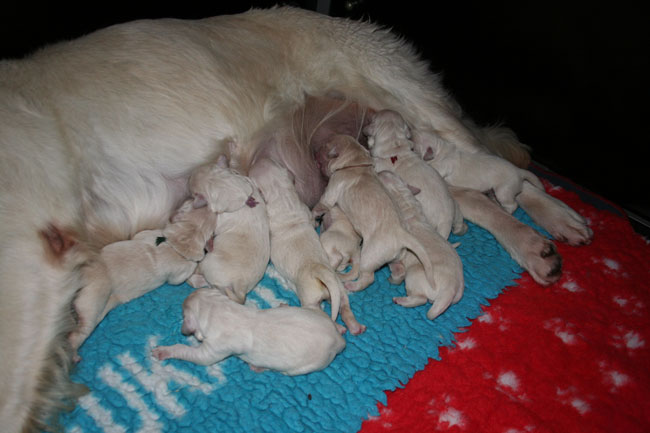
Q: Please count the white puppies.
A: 9